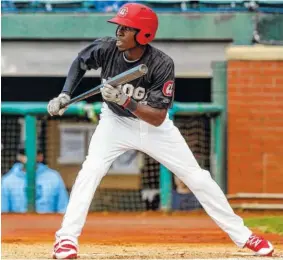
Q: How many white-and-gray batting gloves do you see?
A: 2